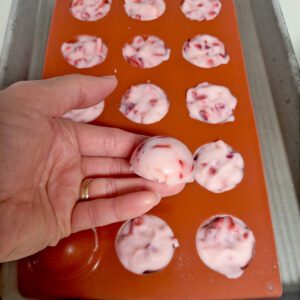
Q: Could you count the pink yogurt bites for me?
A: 13